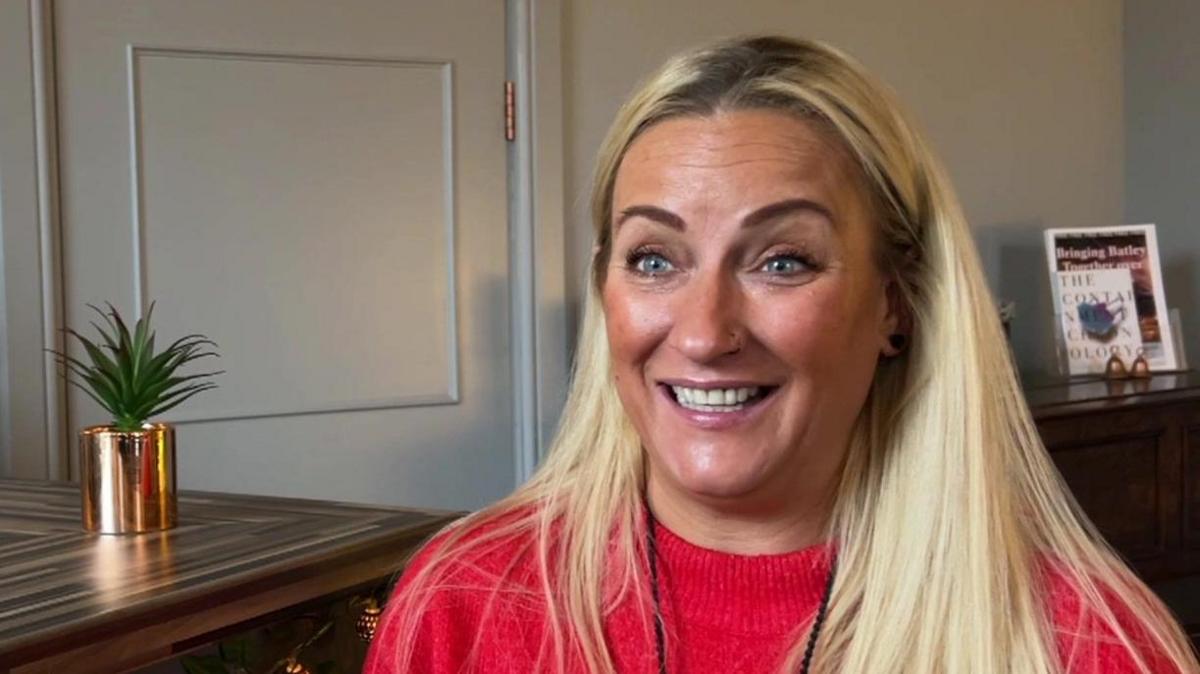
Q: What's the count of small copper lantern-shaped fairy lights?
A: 2